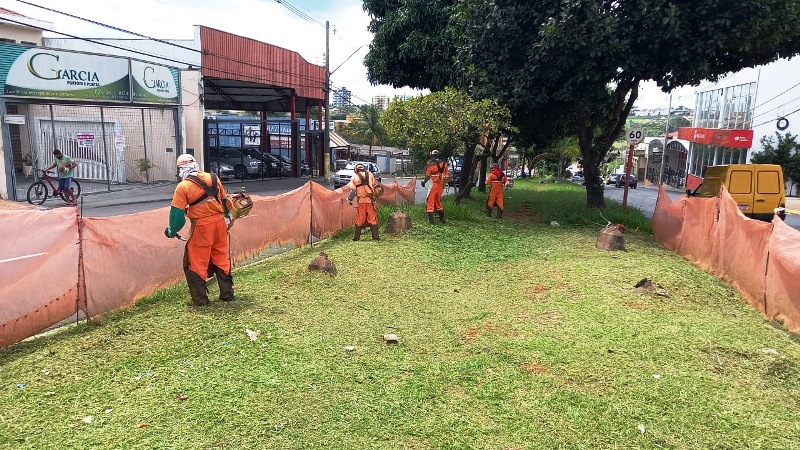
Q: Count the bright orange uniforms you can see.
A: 4